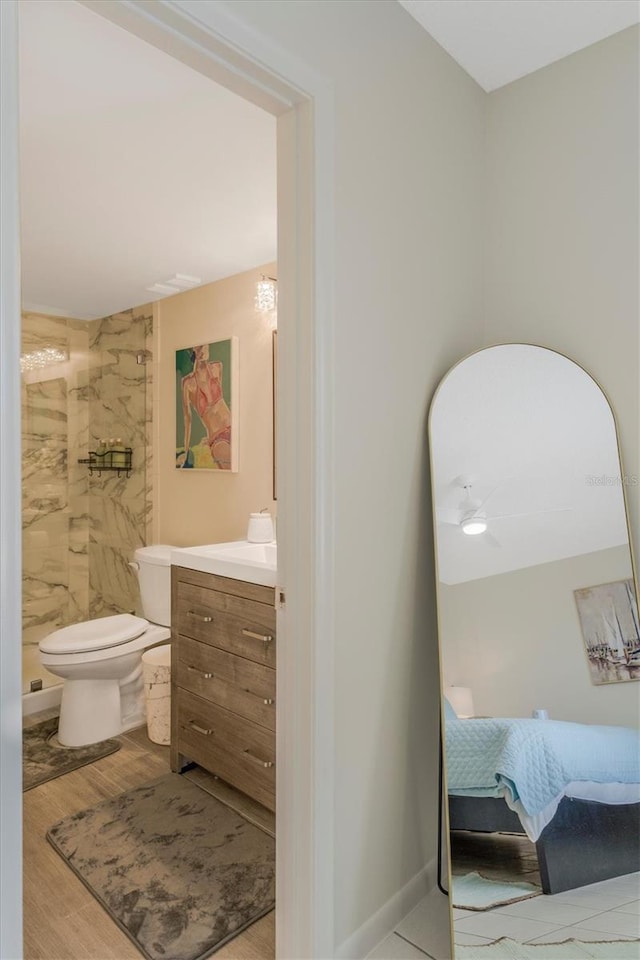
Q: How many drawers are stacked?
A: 3